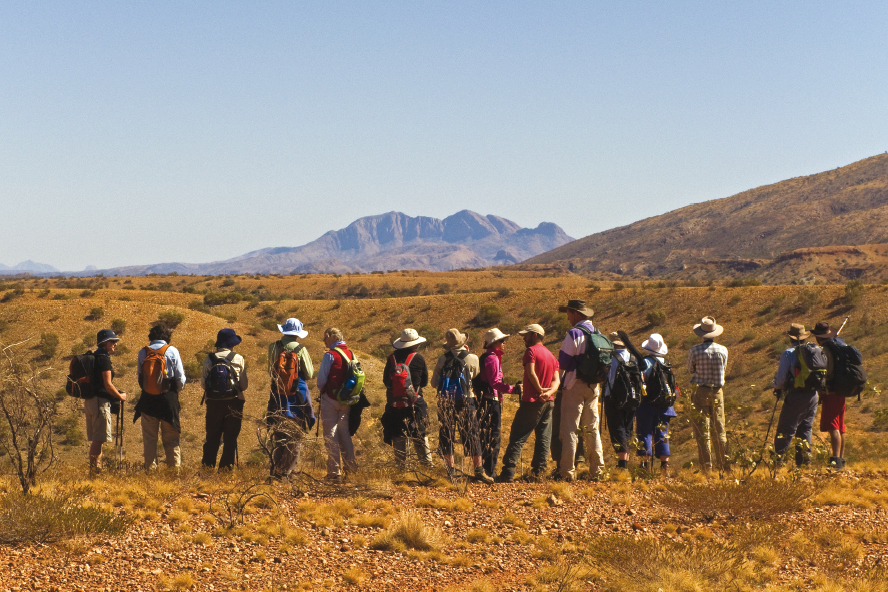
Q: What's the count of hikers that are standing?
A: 15